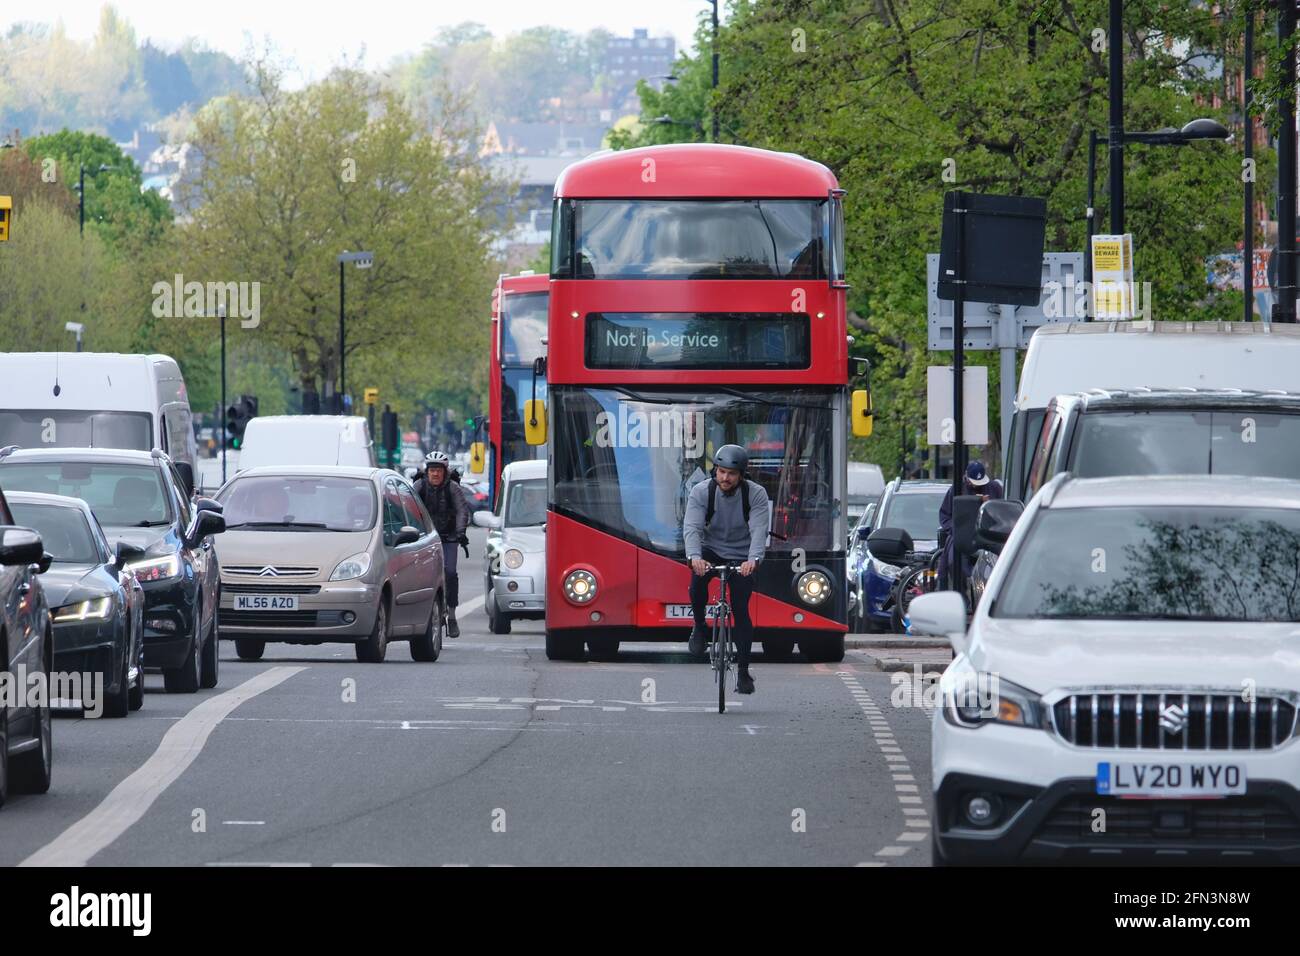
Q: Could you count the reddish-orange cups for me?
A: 0